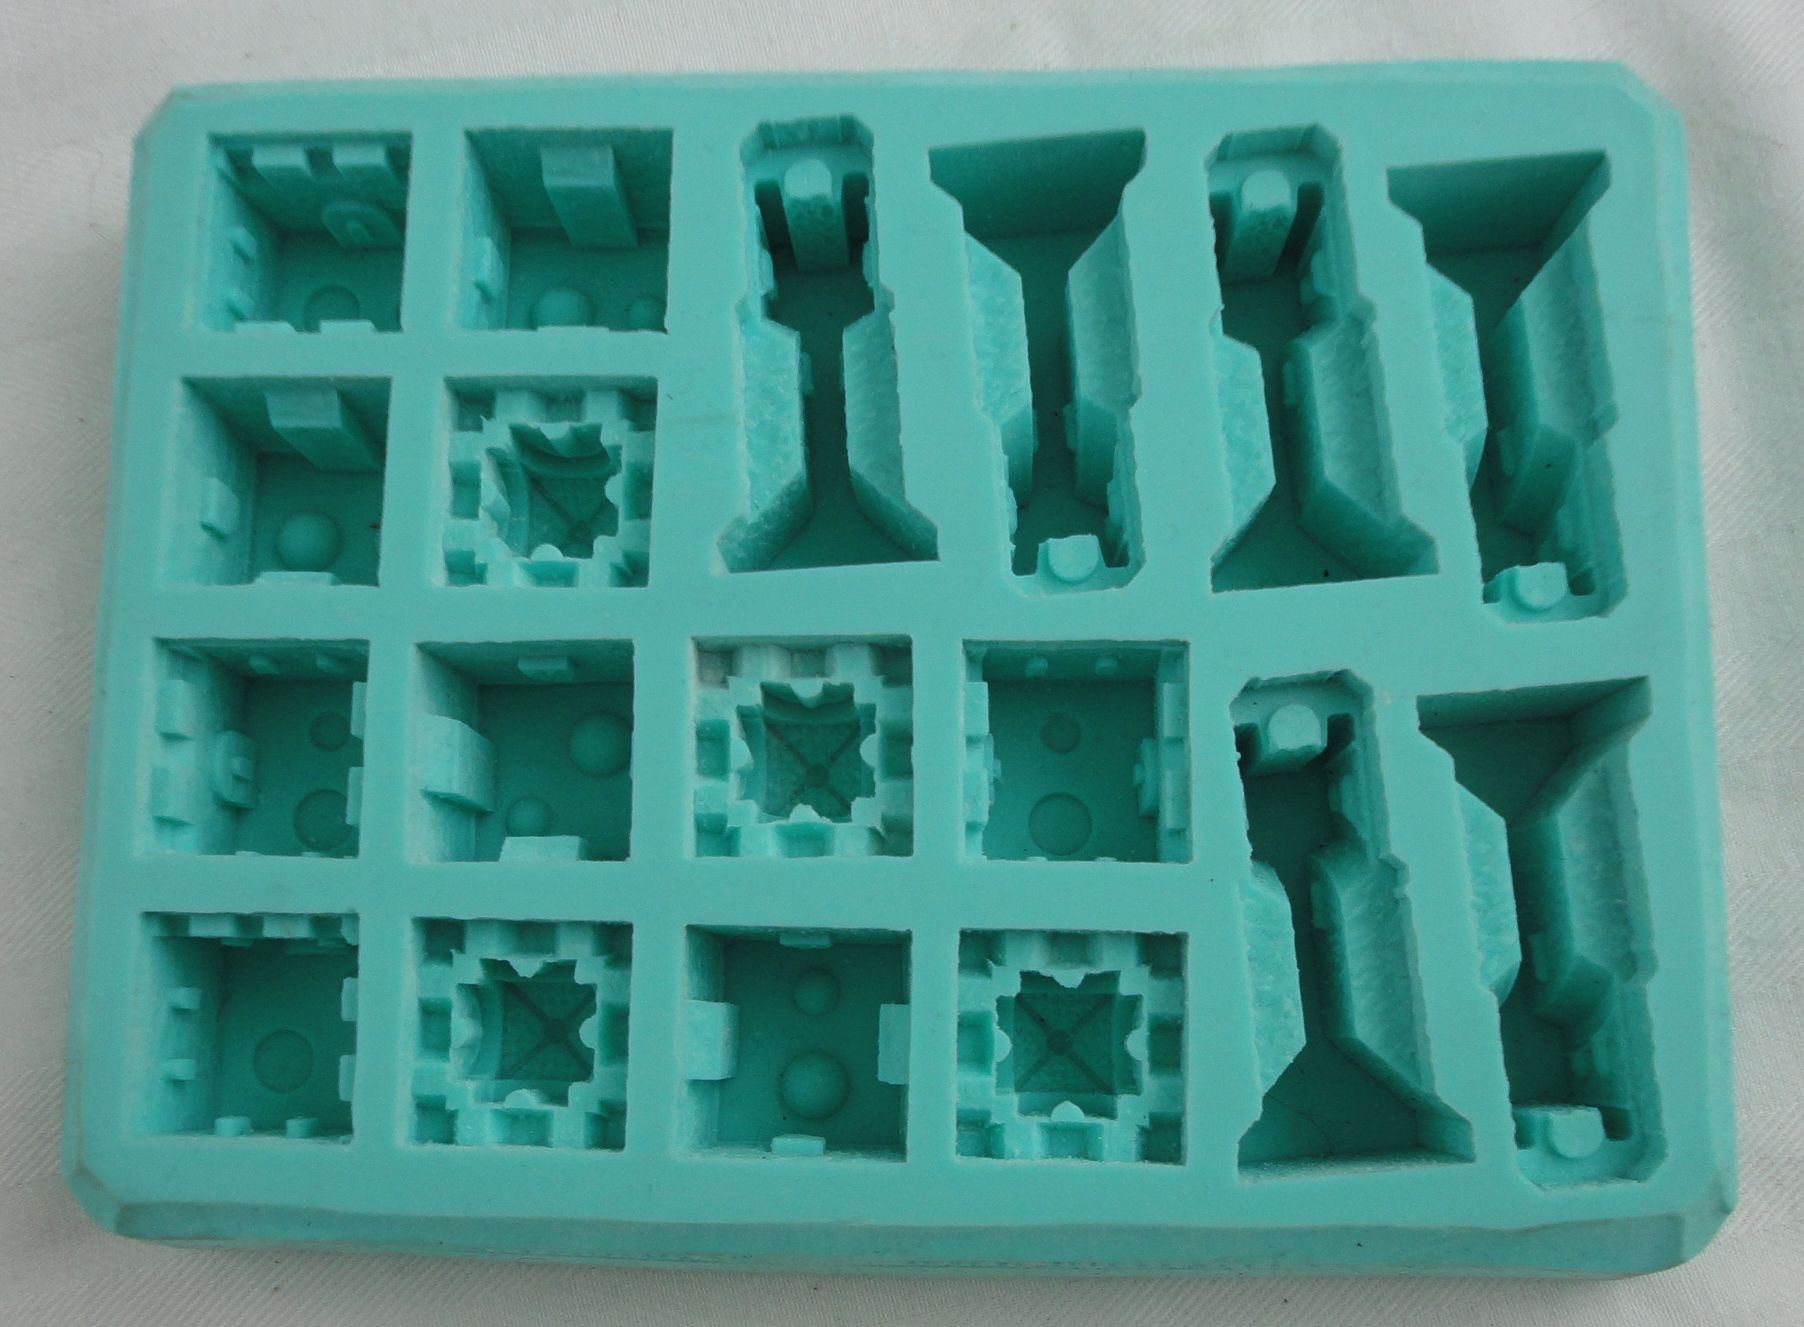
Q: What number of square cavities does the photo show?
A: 12